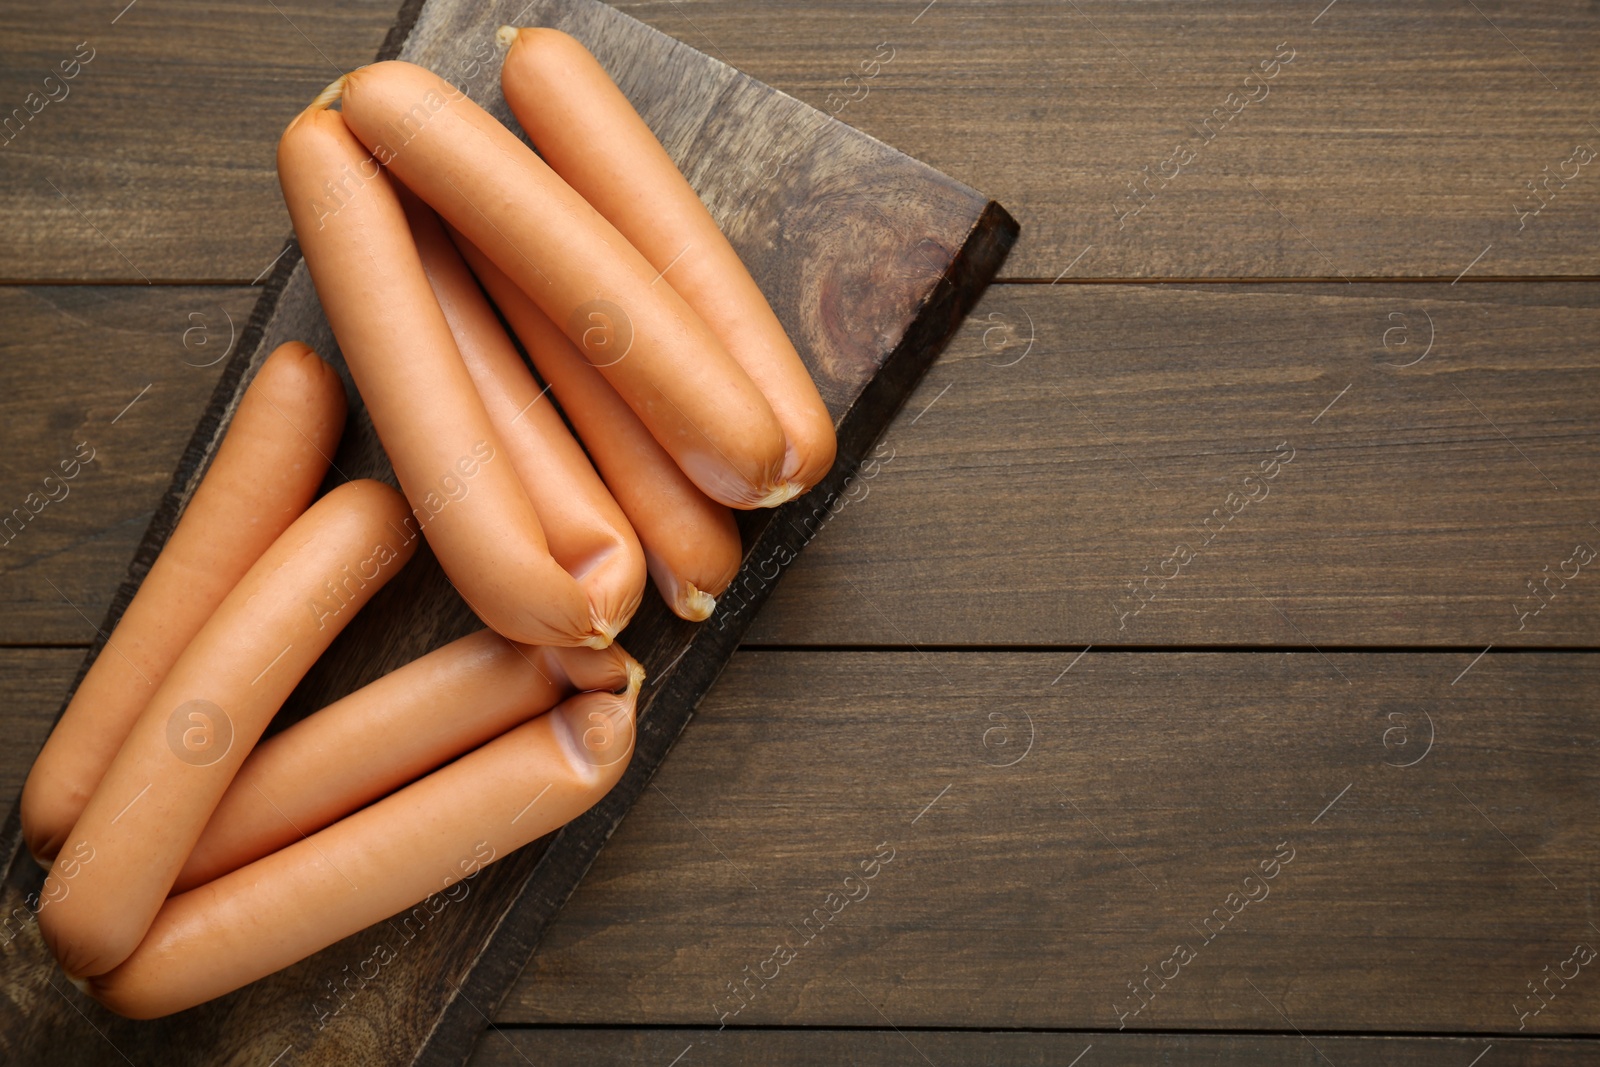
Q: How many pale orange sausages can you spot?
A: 9